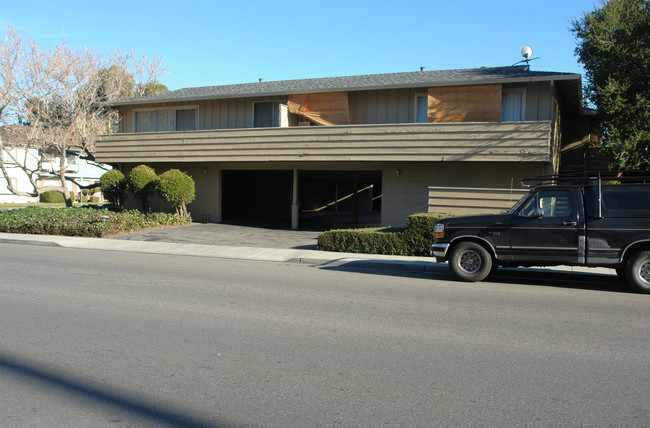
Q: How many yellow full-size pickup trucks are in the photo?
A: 0